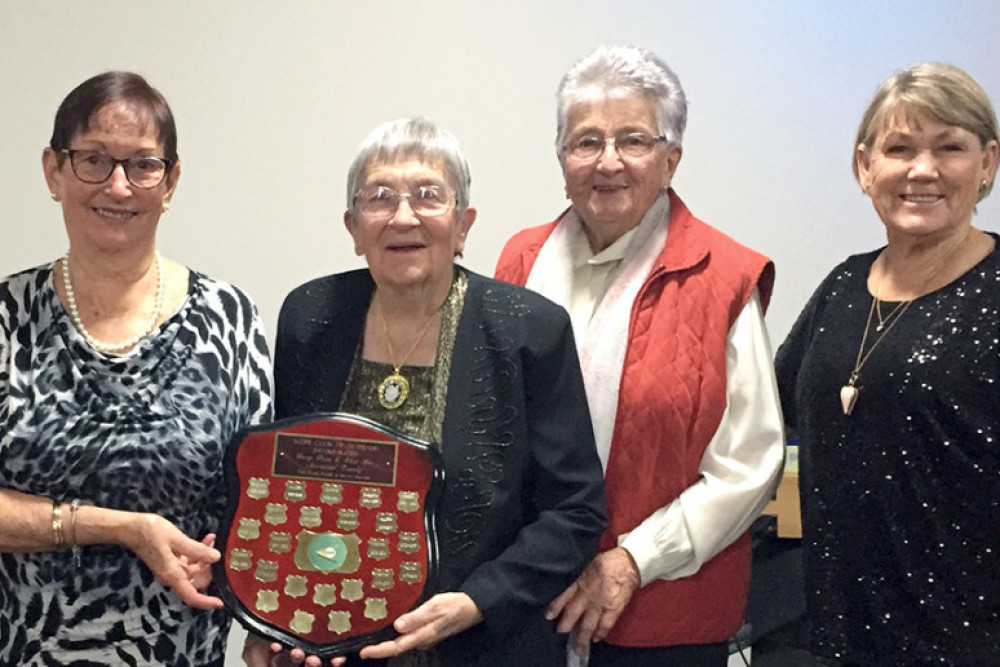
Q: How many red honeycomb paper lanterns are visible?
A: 0